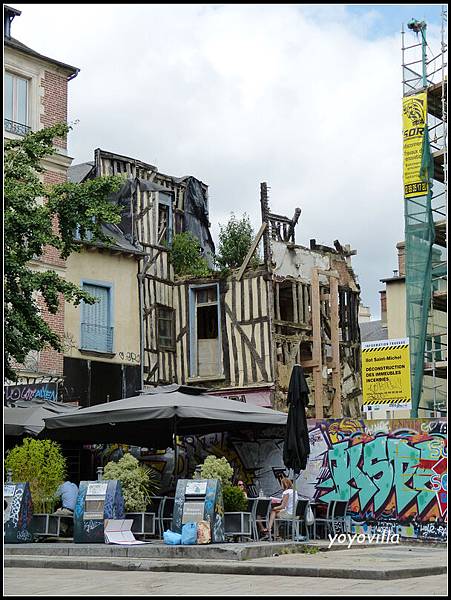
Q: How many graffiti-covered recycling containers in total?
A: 3